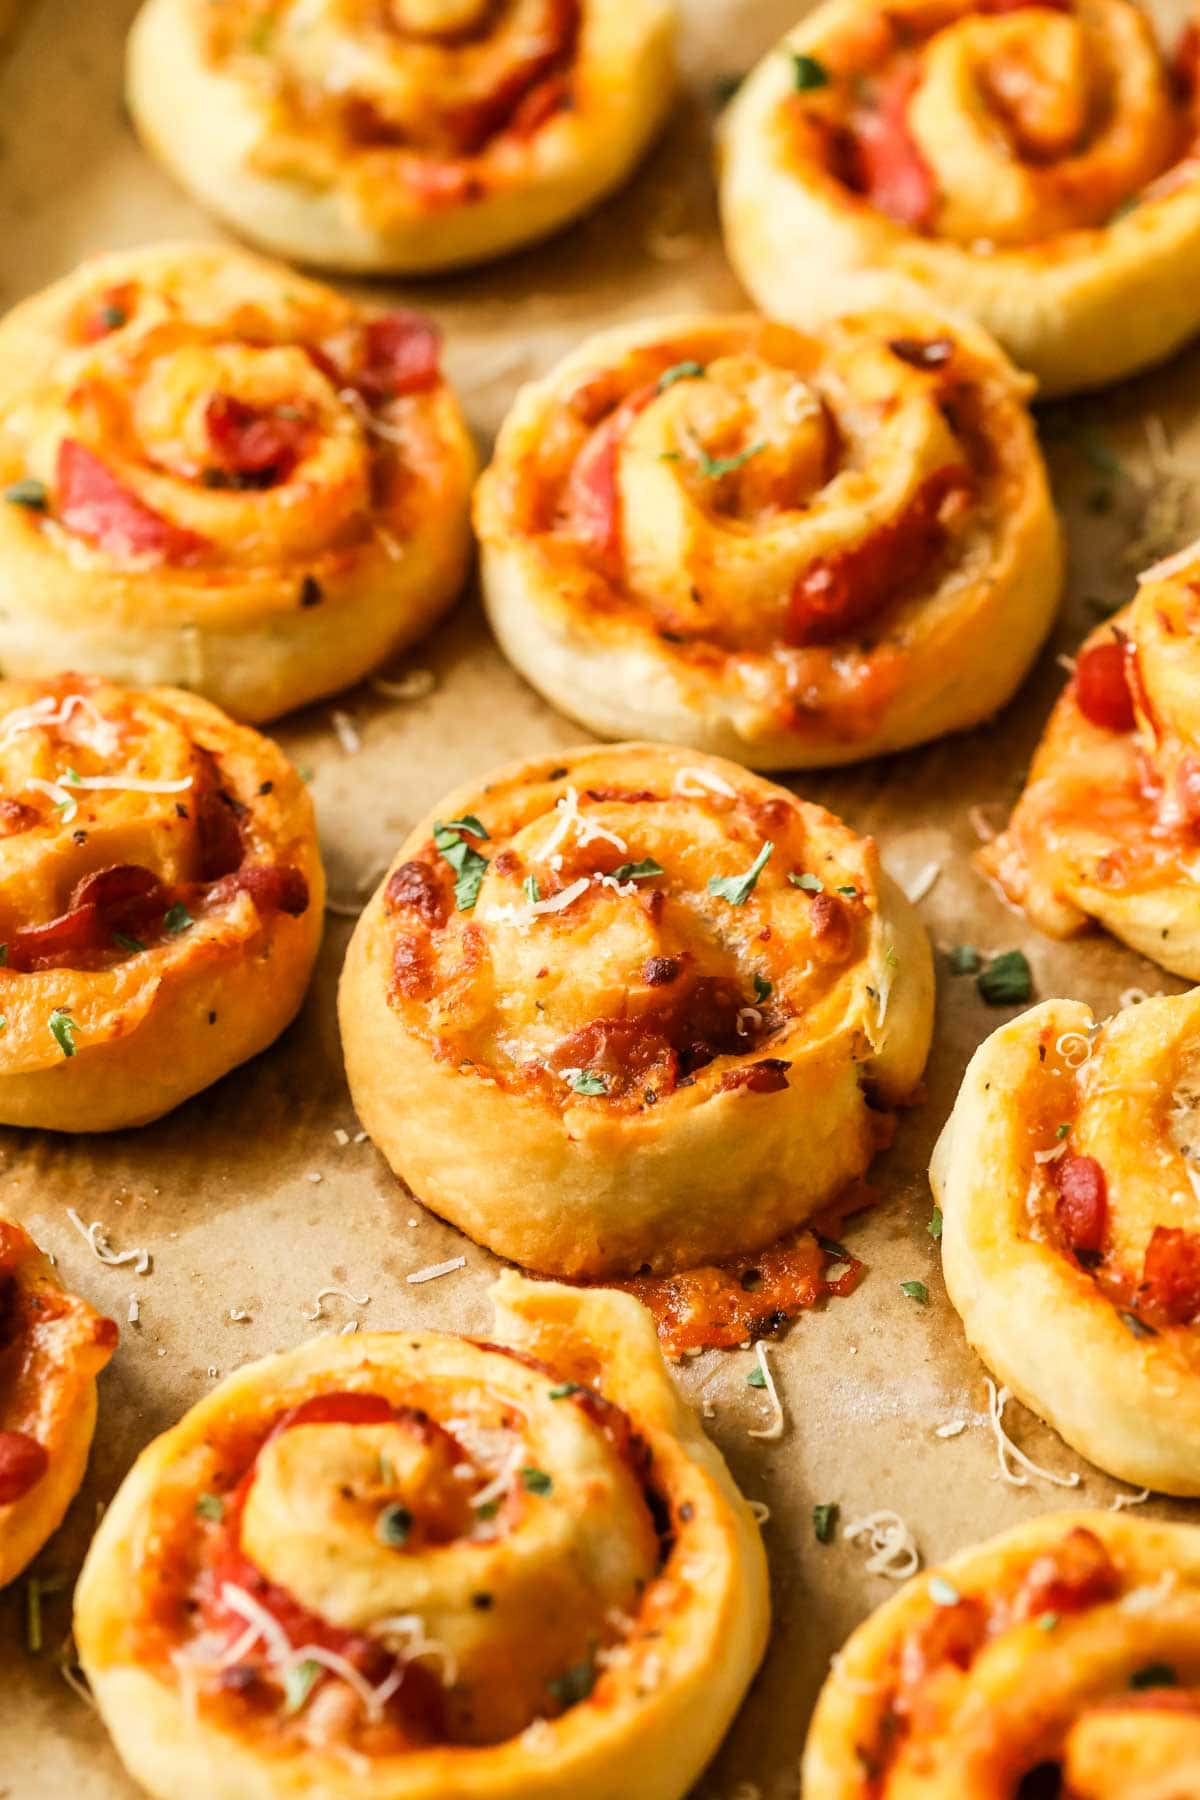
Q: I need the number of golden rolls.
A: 11